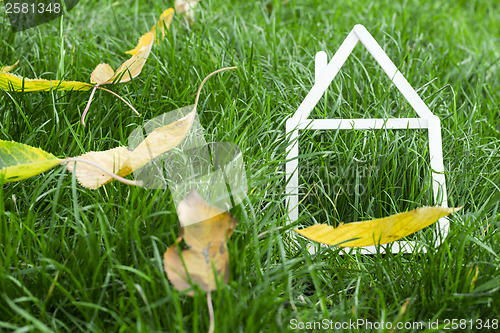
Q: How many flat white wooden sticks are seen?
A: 7